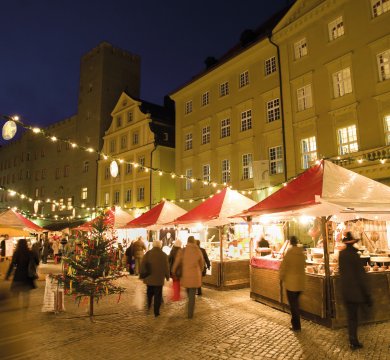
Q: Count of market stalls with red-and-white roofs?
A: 5